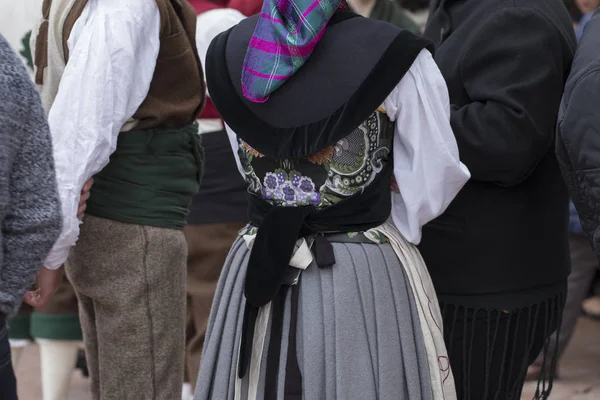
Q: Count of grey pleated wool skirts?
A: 1